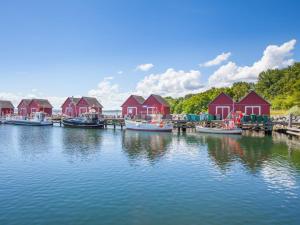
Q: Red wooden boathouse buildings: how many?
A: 9